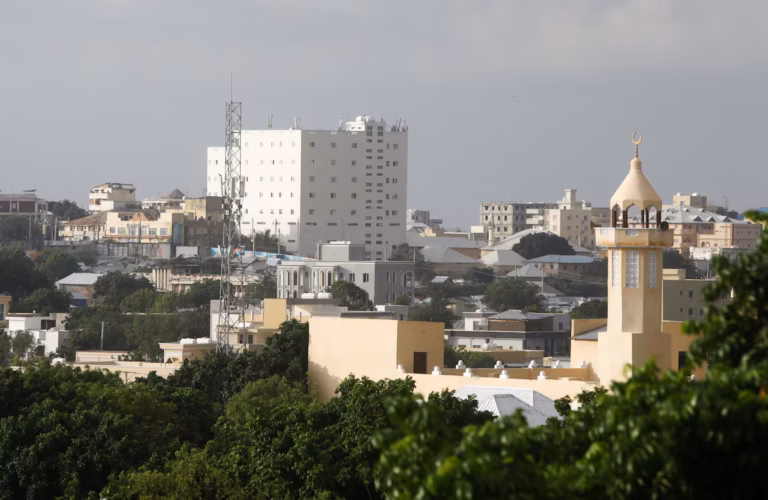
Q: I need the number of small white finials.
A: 10